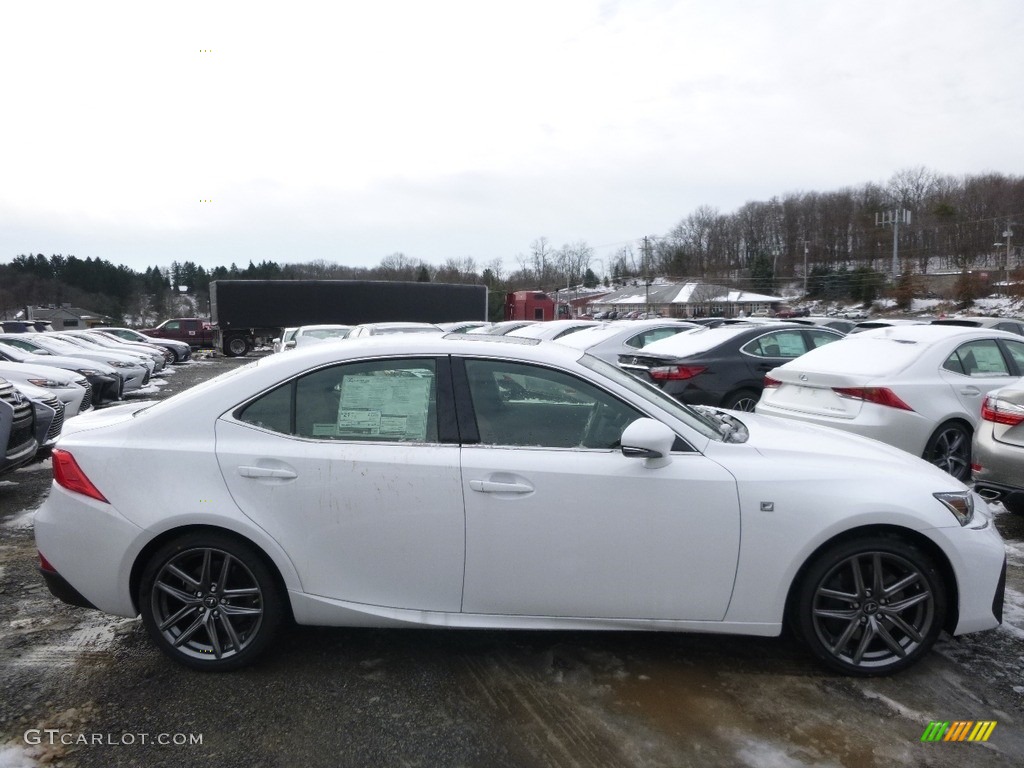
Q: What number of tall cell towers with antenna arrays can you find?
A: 1